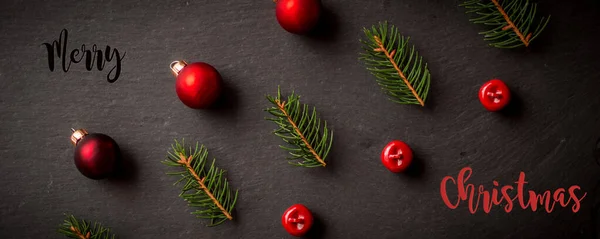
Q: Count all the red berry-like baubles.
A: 3